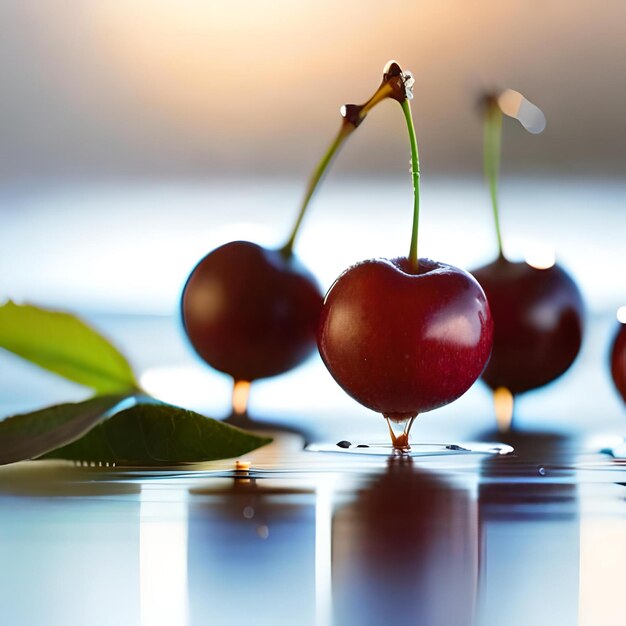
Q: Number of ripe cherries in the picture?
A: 4